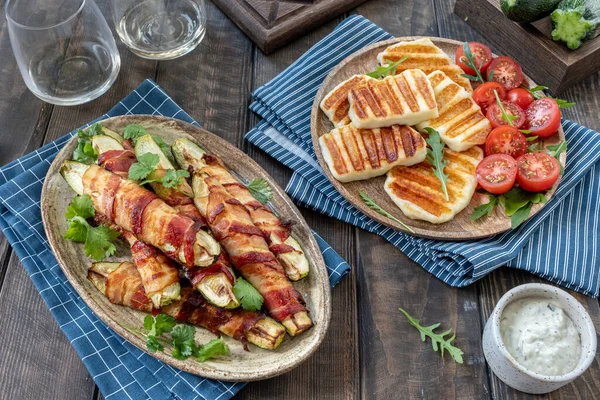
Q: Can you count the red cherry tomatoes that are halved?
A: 8